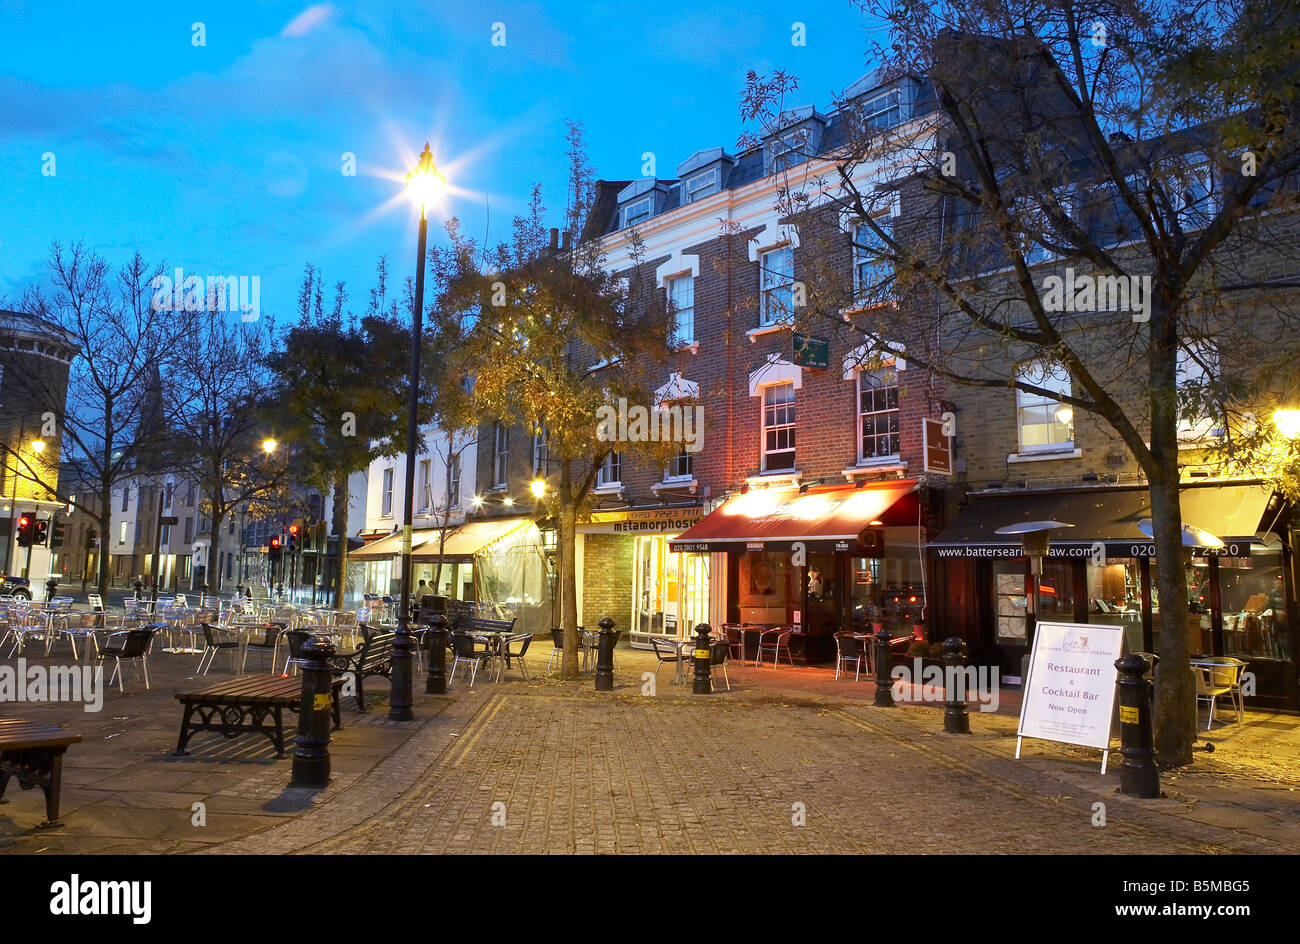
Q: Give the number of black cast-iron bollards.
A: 7